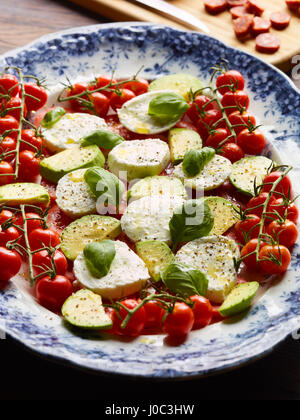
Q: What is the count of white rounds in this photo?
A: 8